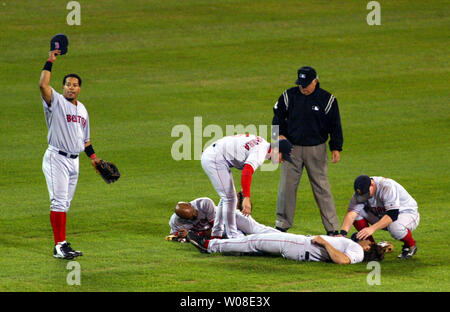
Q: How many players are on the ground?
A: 2